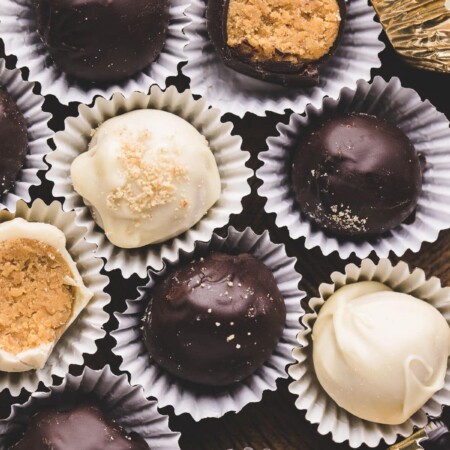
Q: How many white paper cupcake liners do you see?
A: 9